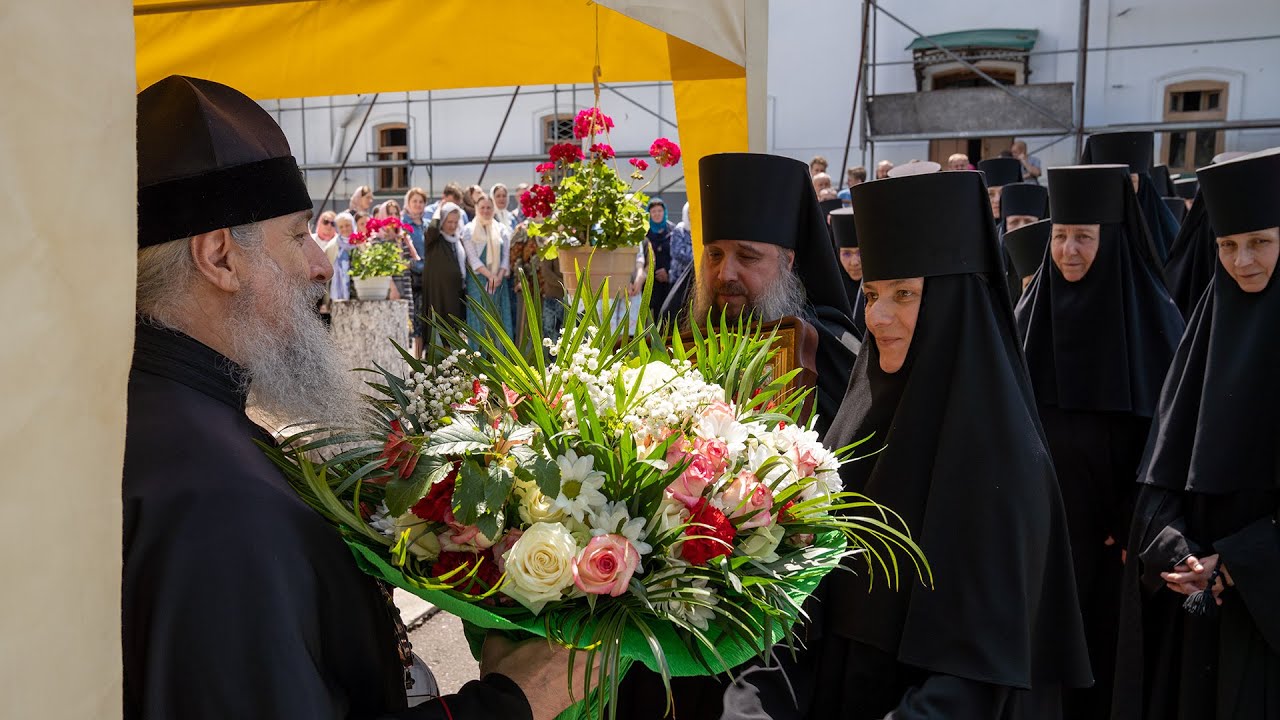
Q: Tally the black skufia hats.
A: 1